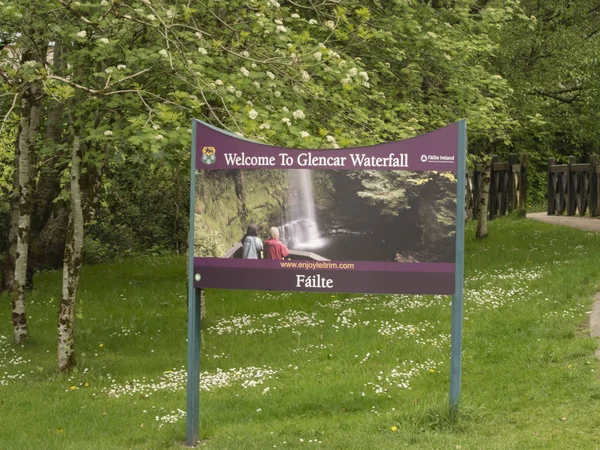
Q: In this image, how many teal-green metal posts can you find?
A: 2